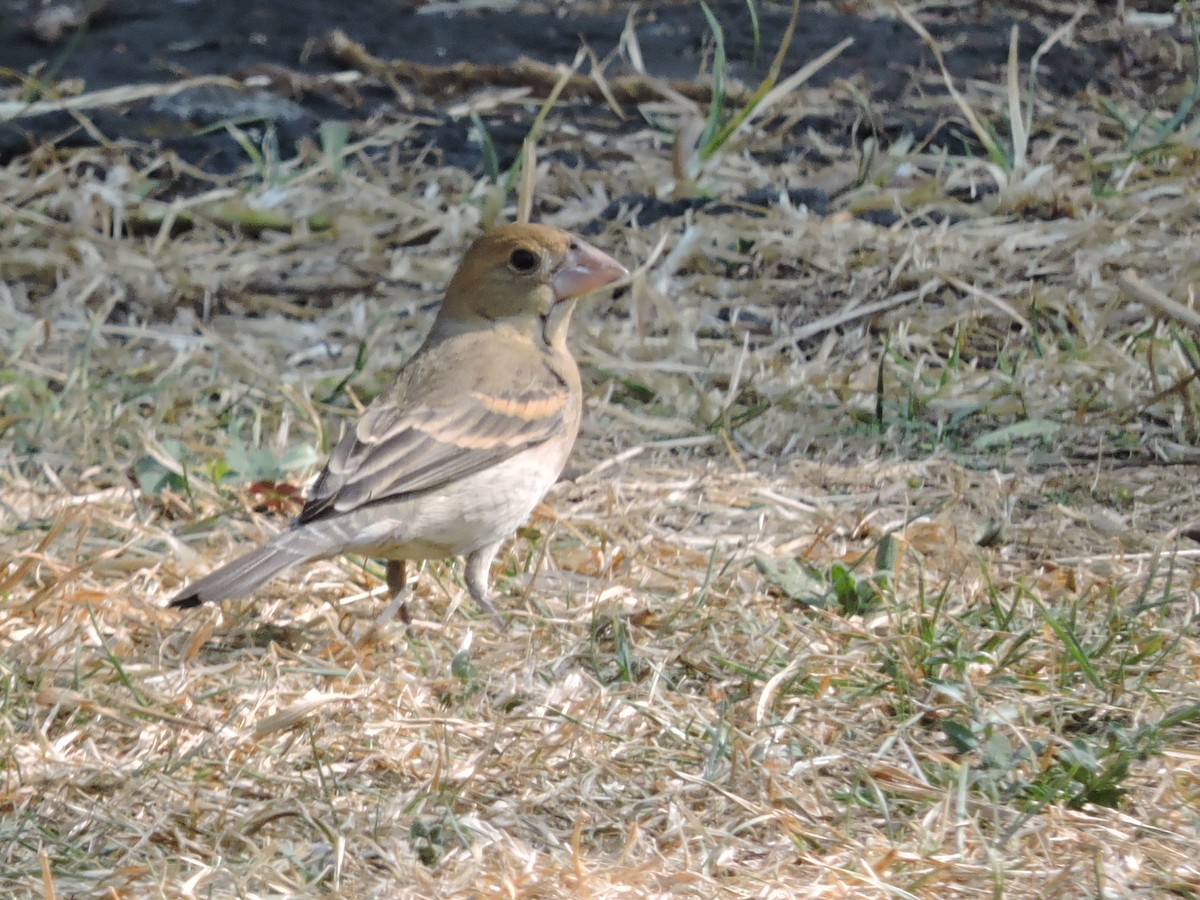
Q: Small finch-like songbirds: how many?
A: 1